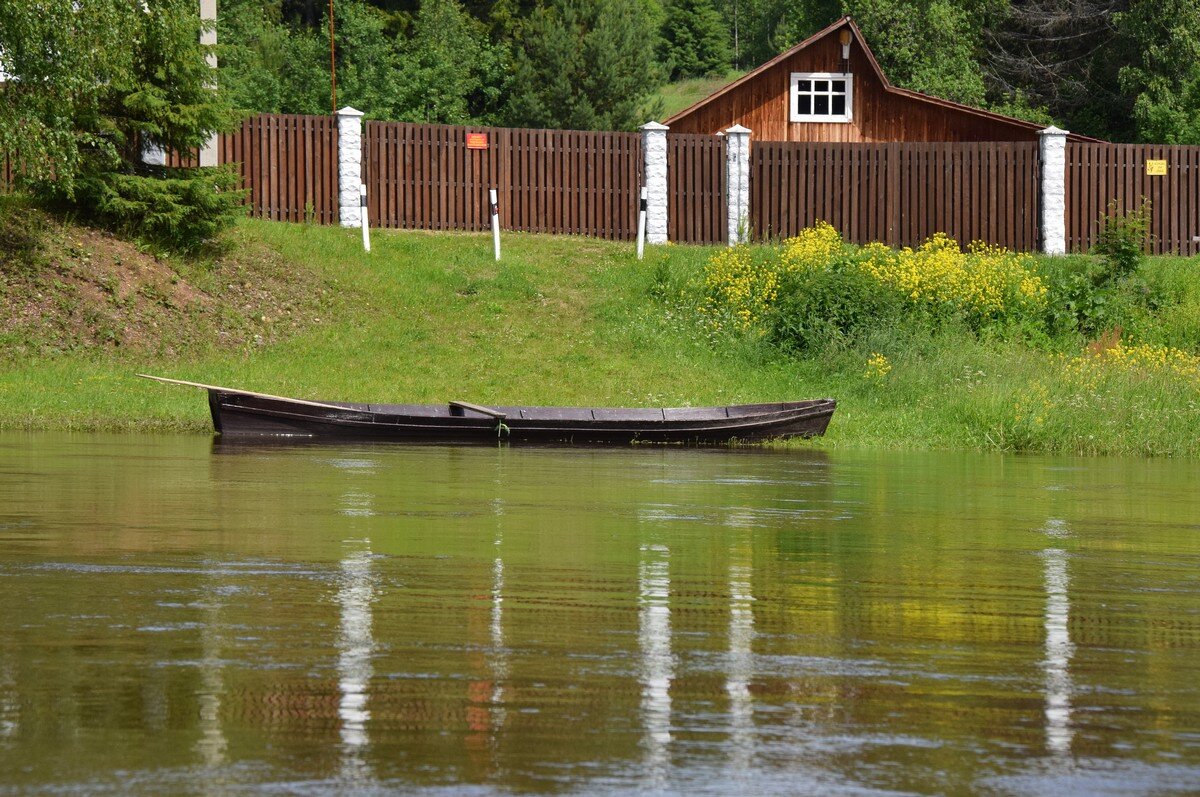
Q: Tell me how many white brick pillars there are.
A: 4